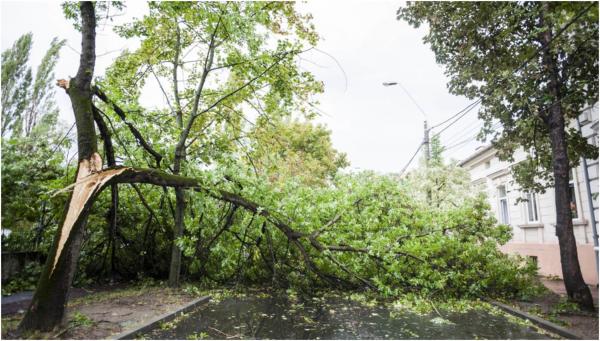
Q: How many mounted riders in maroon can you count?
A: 0